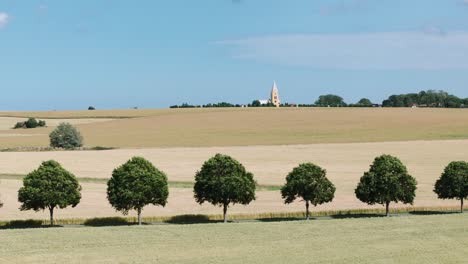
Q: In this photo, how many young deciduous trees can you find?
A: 6